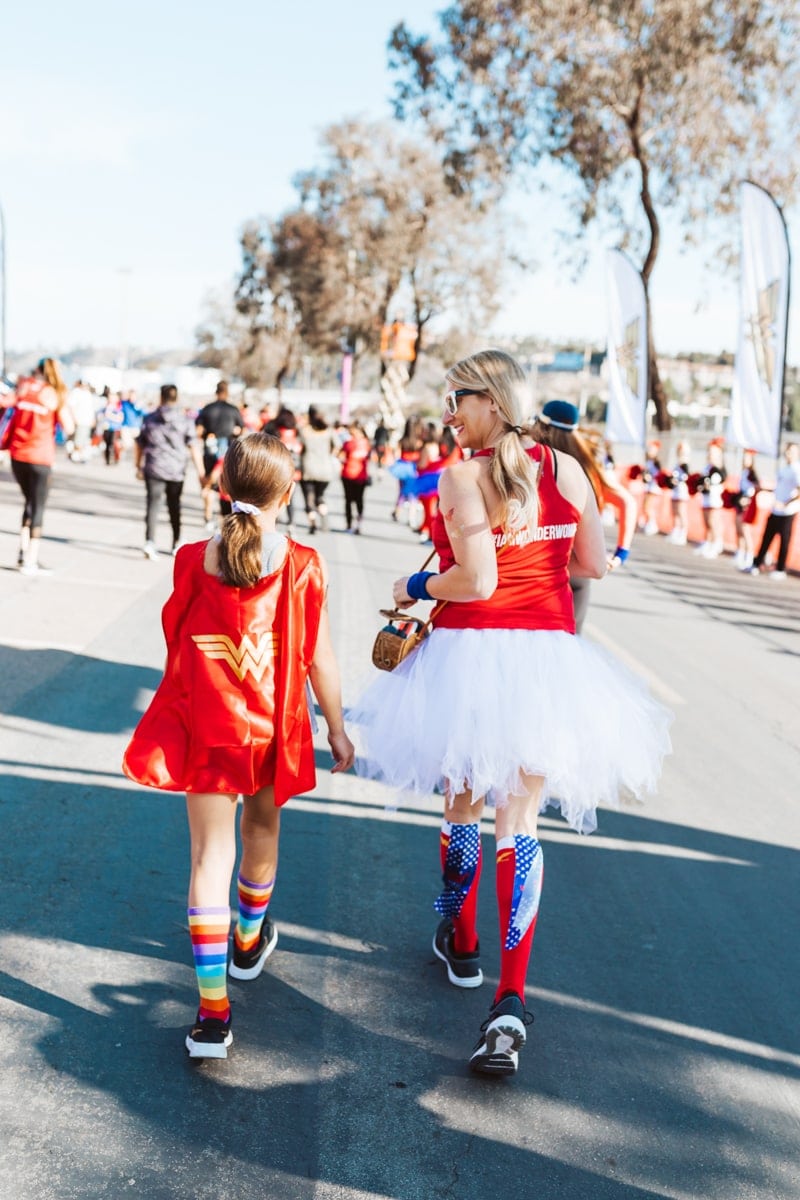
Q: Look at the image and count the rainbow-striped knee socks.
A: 2